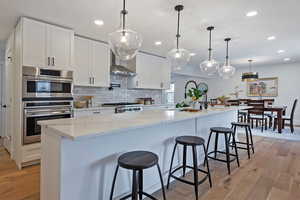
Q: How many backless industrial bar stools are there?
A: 4